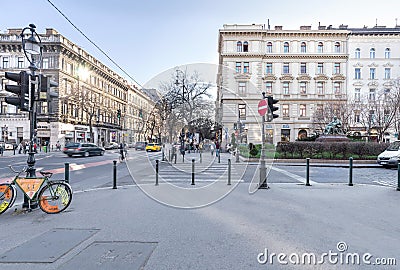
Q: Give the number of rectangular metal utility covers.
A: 2